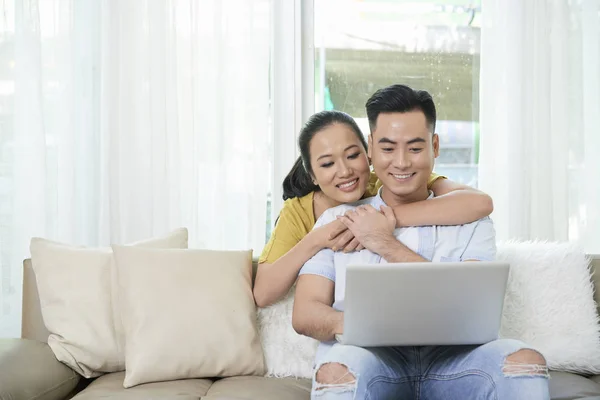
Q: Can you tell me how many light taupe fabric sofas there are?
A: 1